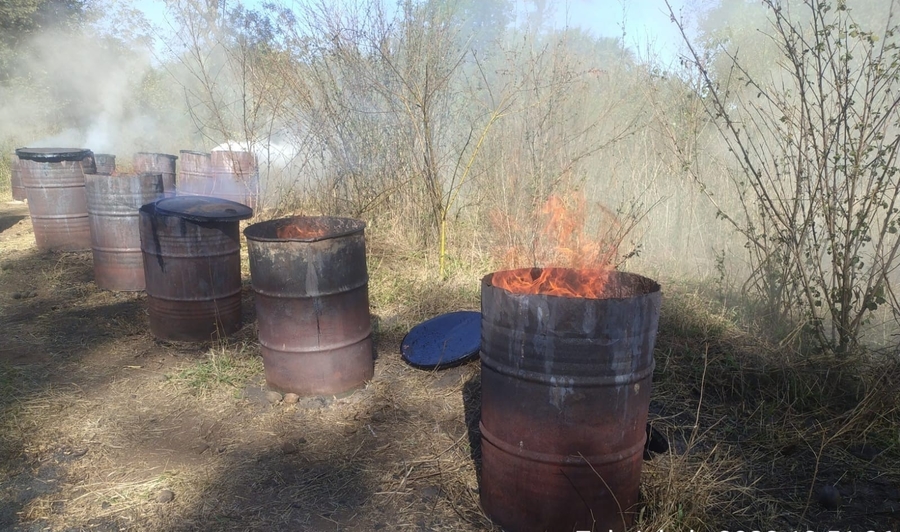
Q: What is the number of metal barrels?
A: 10